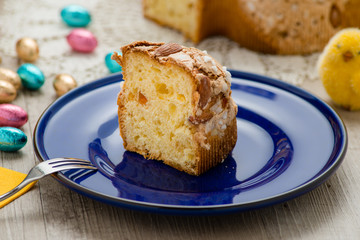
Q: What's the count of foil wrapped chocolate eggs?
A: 10